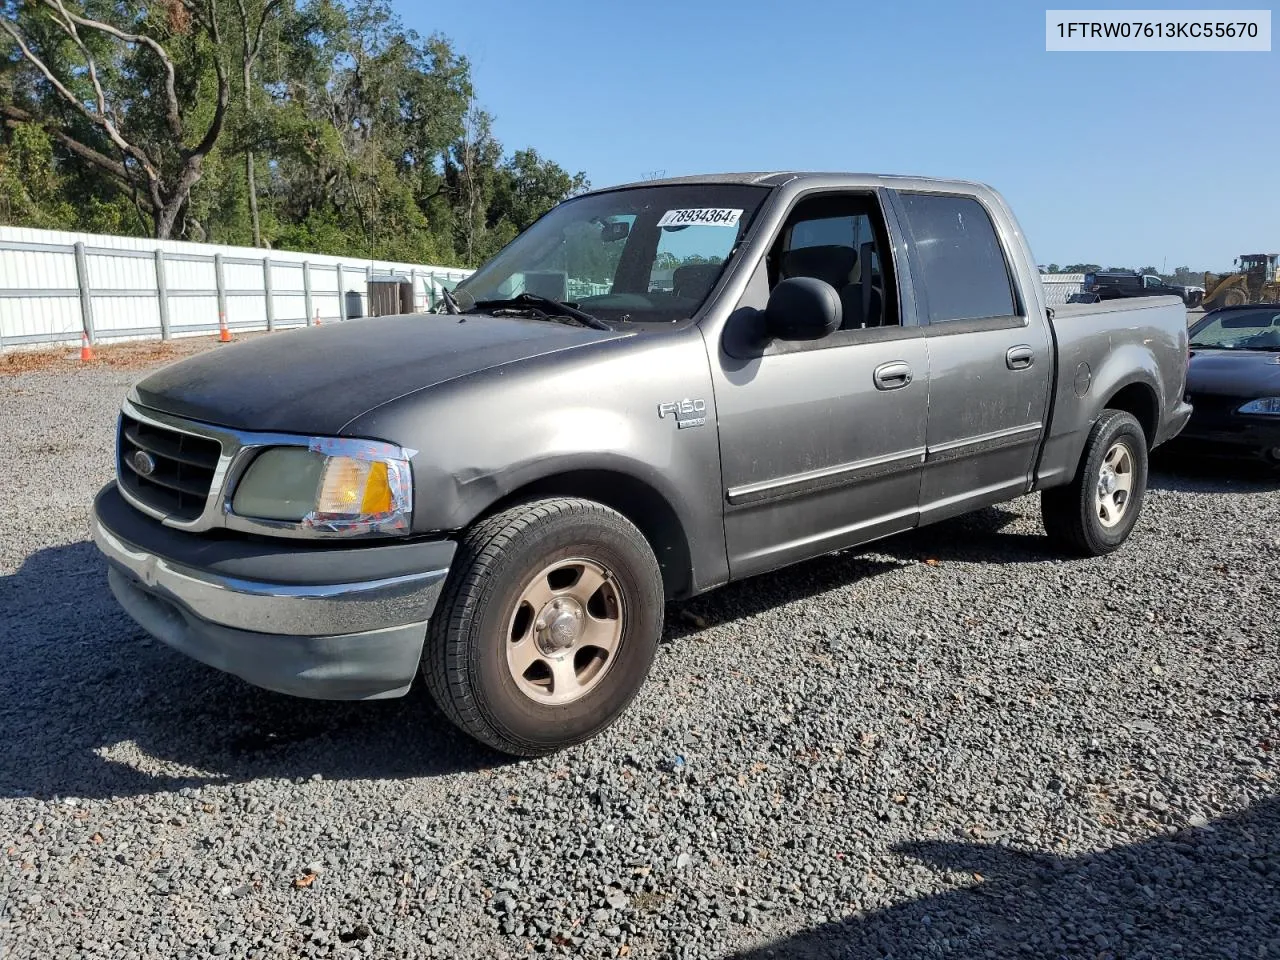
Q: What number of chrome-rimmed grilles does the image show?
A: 1